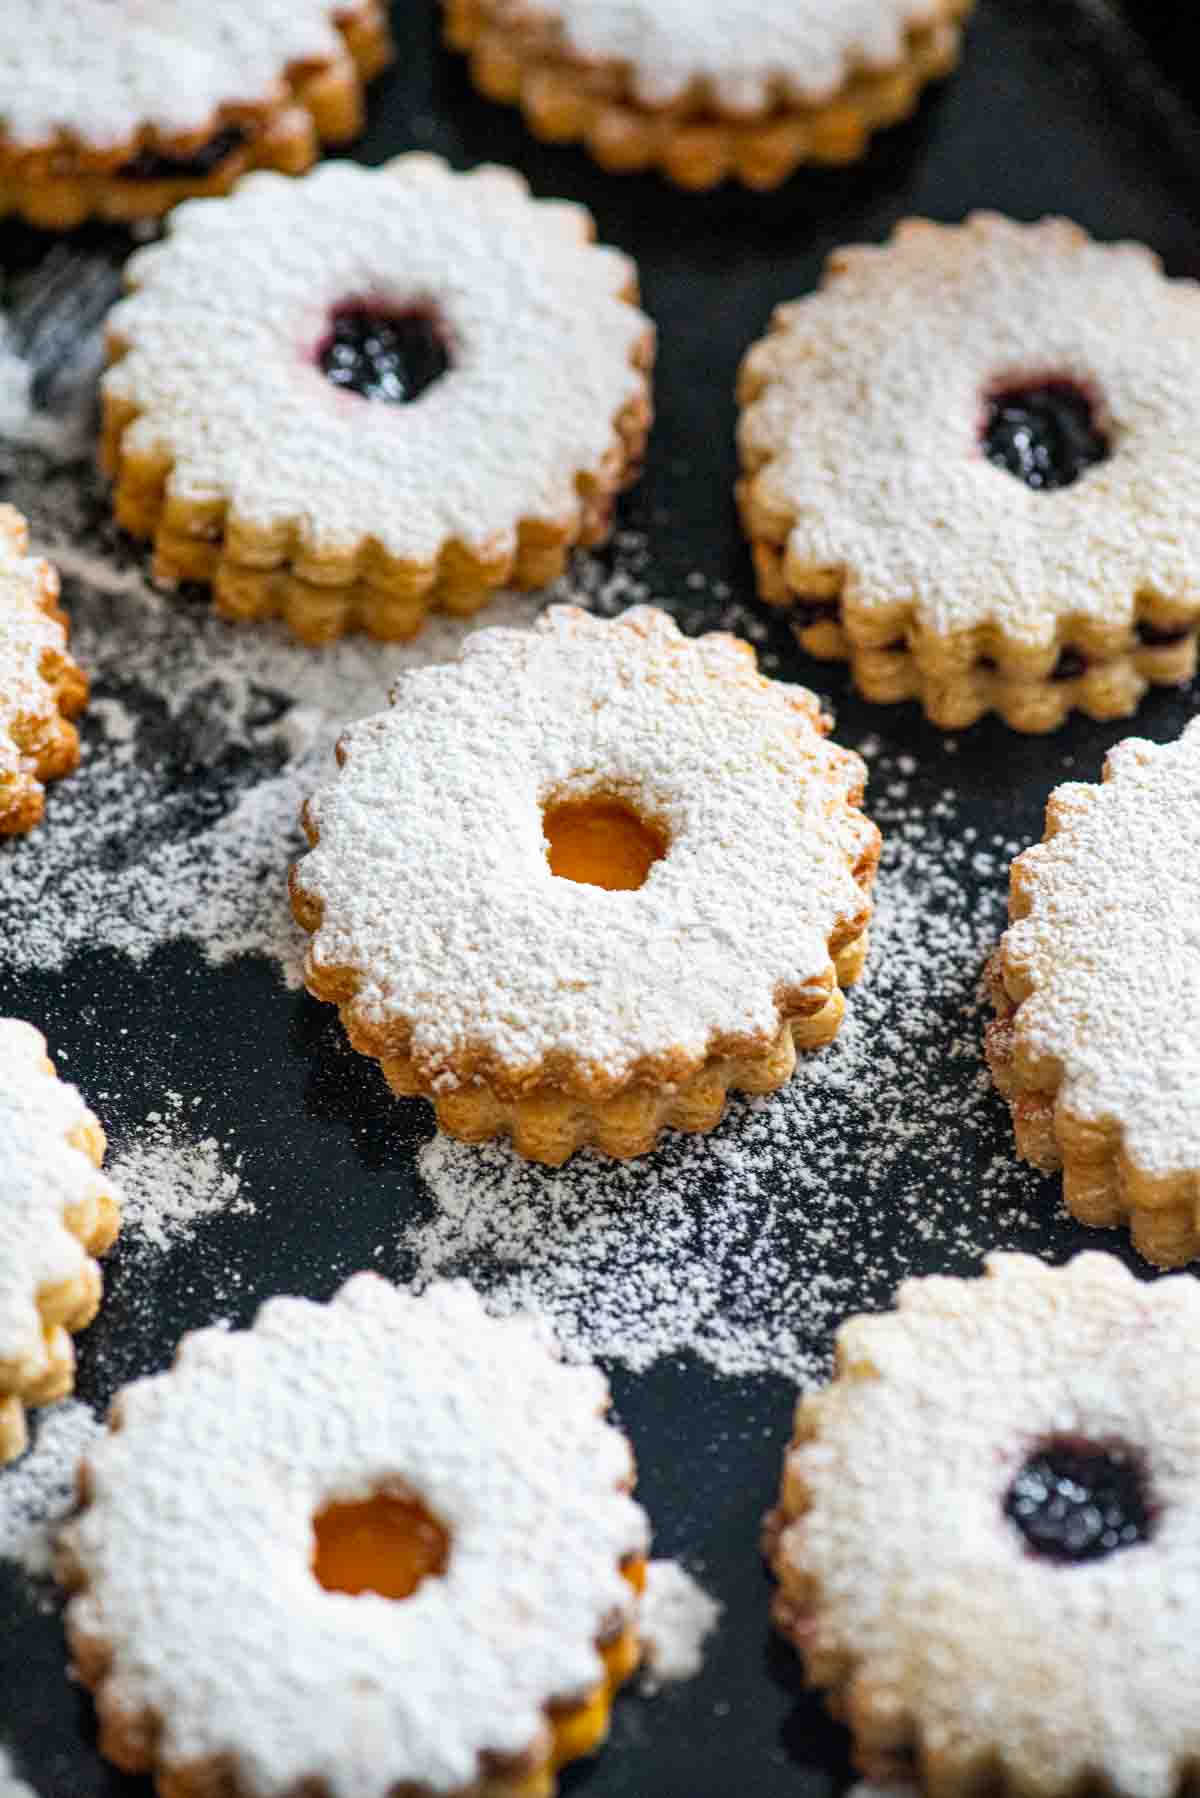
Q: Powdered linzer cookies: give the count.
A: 10